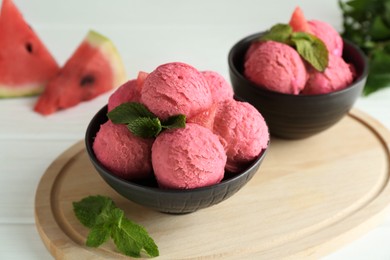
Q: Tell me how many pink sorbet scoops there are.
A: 9